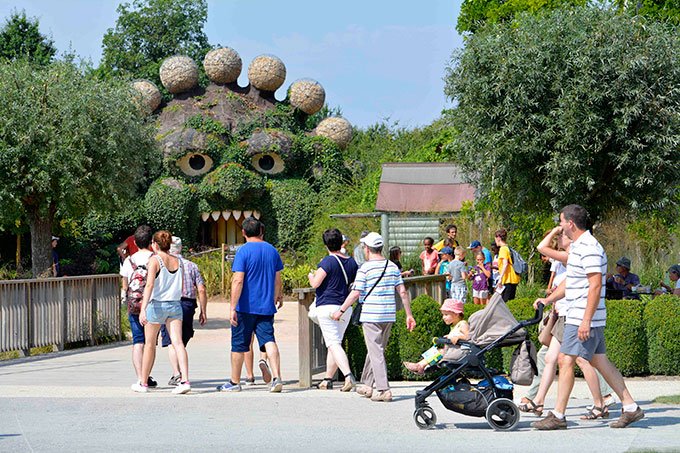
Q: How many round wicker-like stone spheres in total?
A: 6